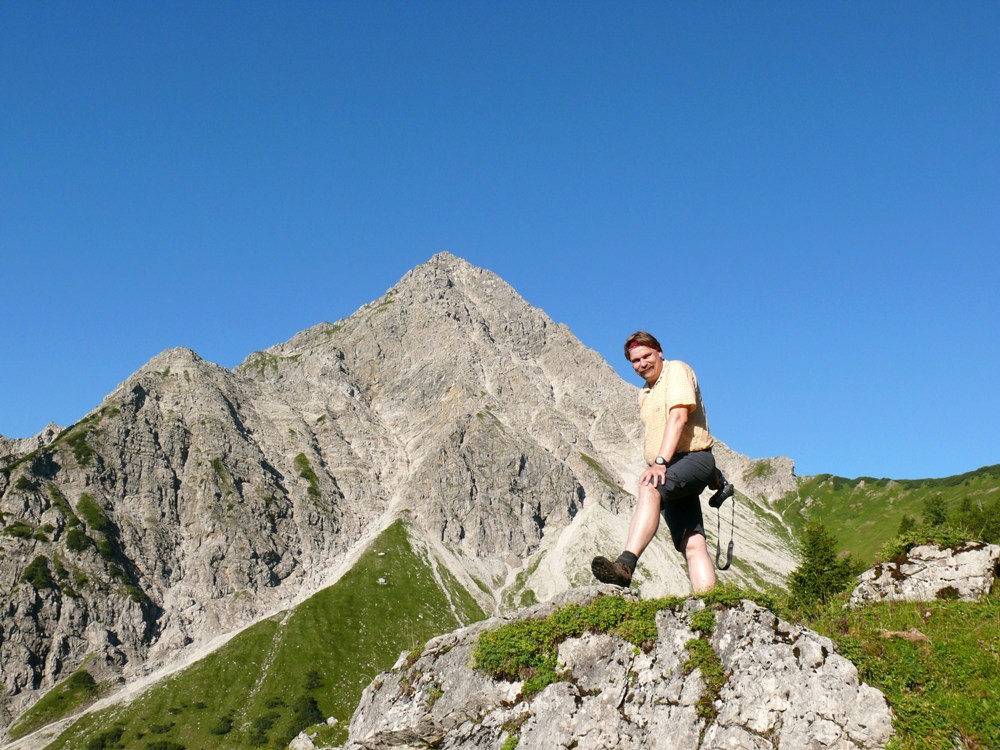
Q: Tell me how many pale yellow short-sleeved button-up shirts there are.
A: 1